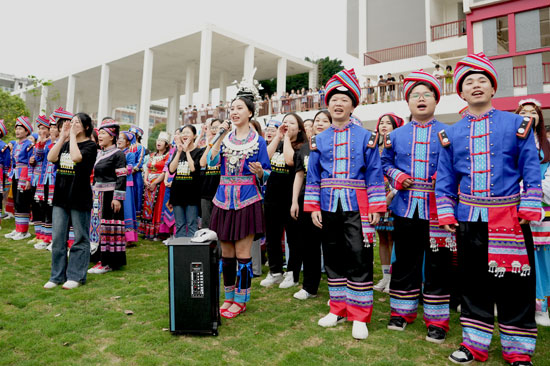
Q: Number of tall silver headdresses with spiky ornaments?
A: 1